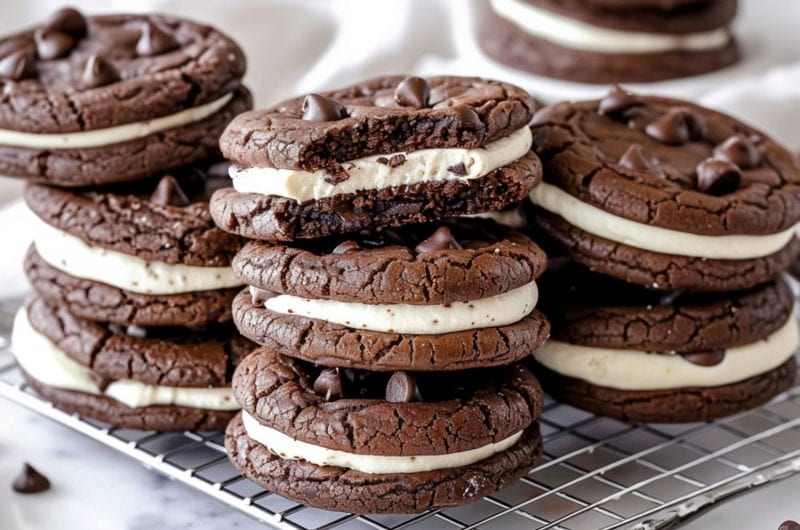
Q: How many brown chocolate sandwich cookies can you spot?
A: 9